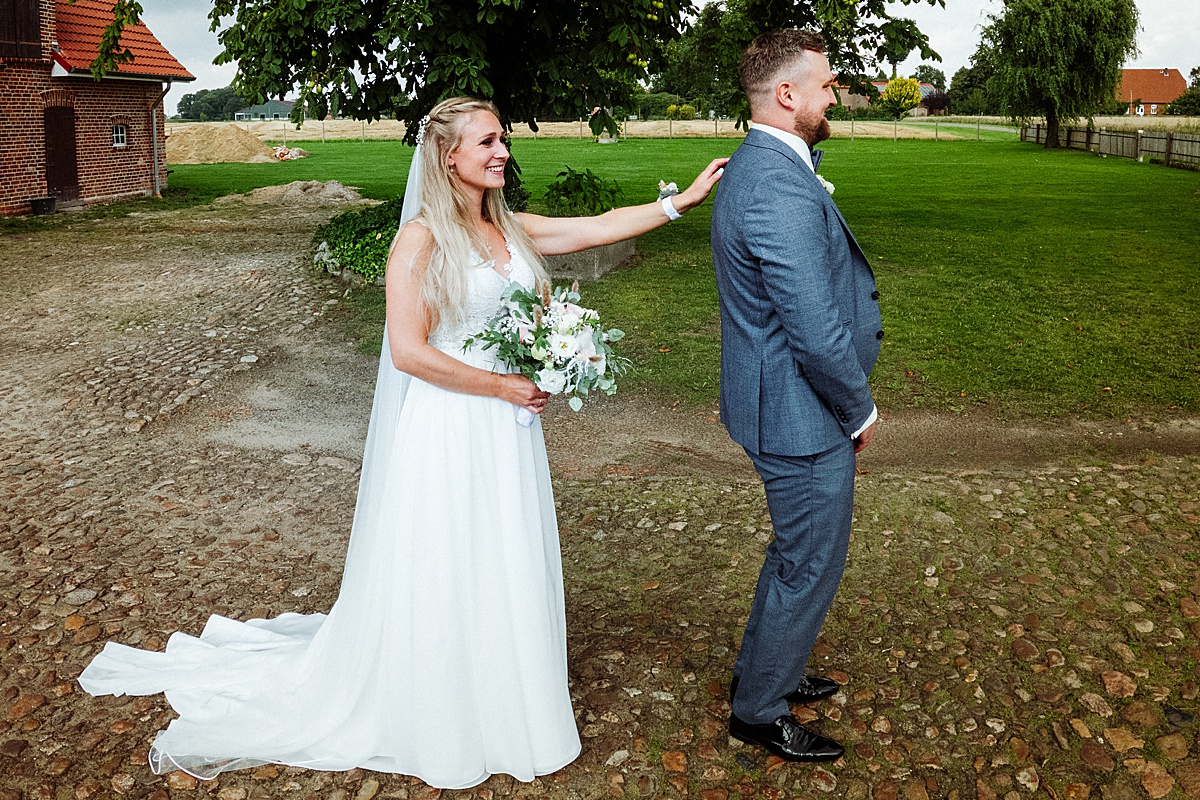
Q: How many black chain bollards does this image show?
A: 0